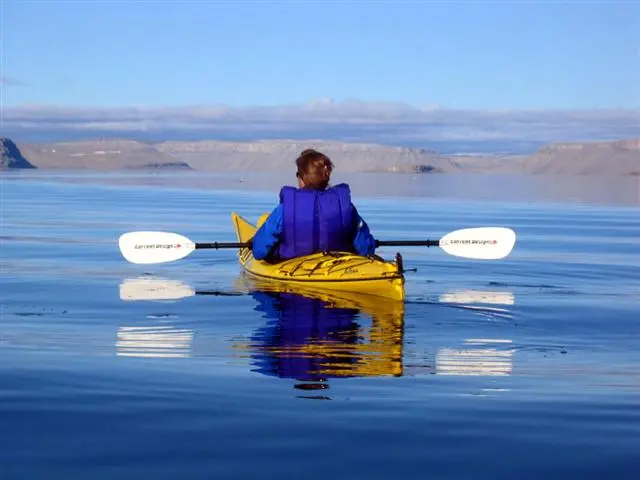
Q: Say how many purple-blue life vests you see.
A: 1